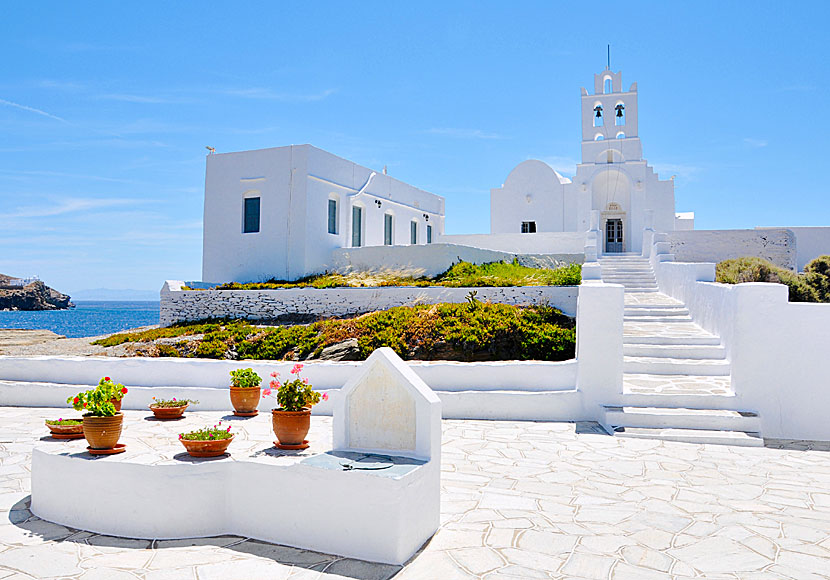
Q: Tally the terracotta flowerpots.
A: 7